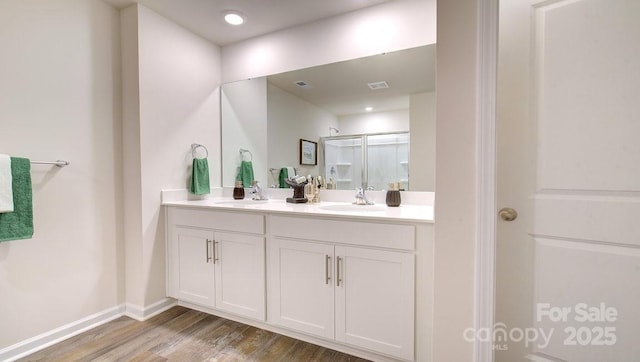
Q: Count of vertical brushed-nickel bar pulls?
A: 4